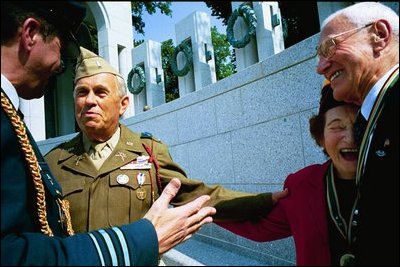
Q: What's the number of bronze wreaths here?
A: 3